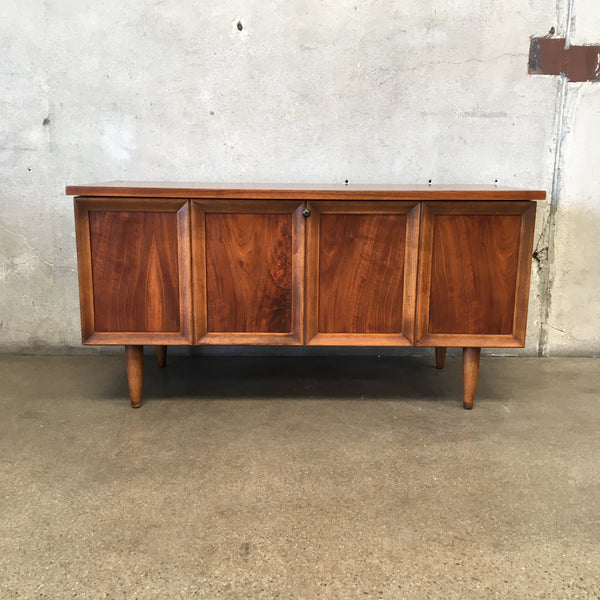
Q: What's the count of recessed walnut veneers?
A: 4